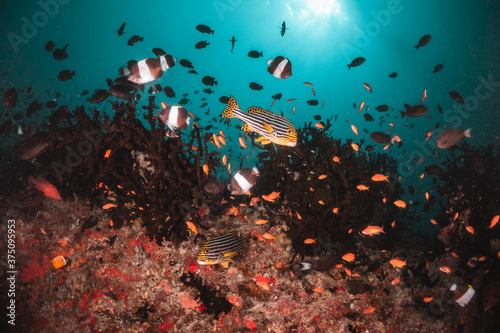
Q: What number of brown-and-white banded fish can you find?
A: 6